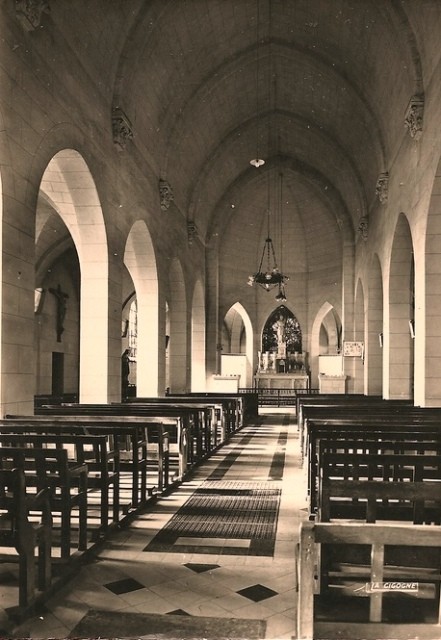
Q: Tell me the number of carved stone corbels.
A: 7